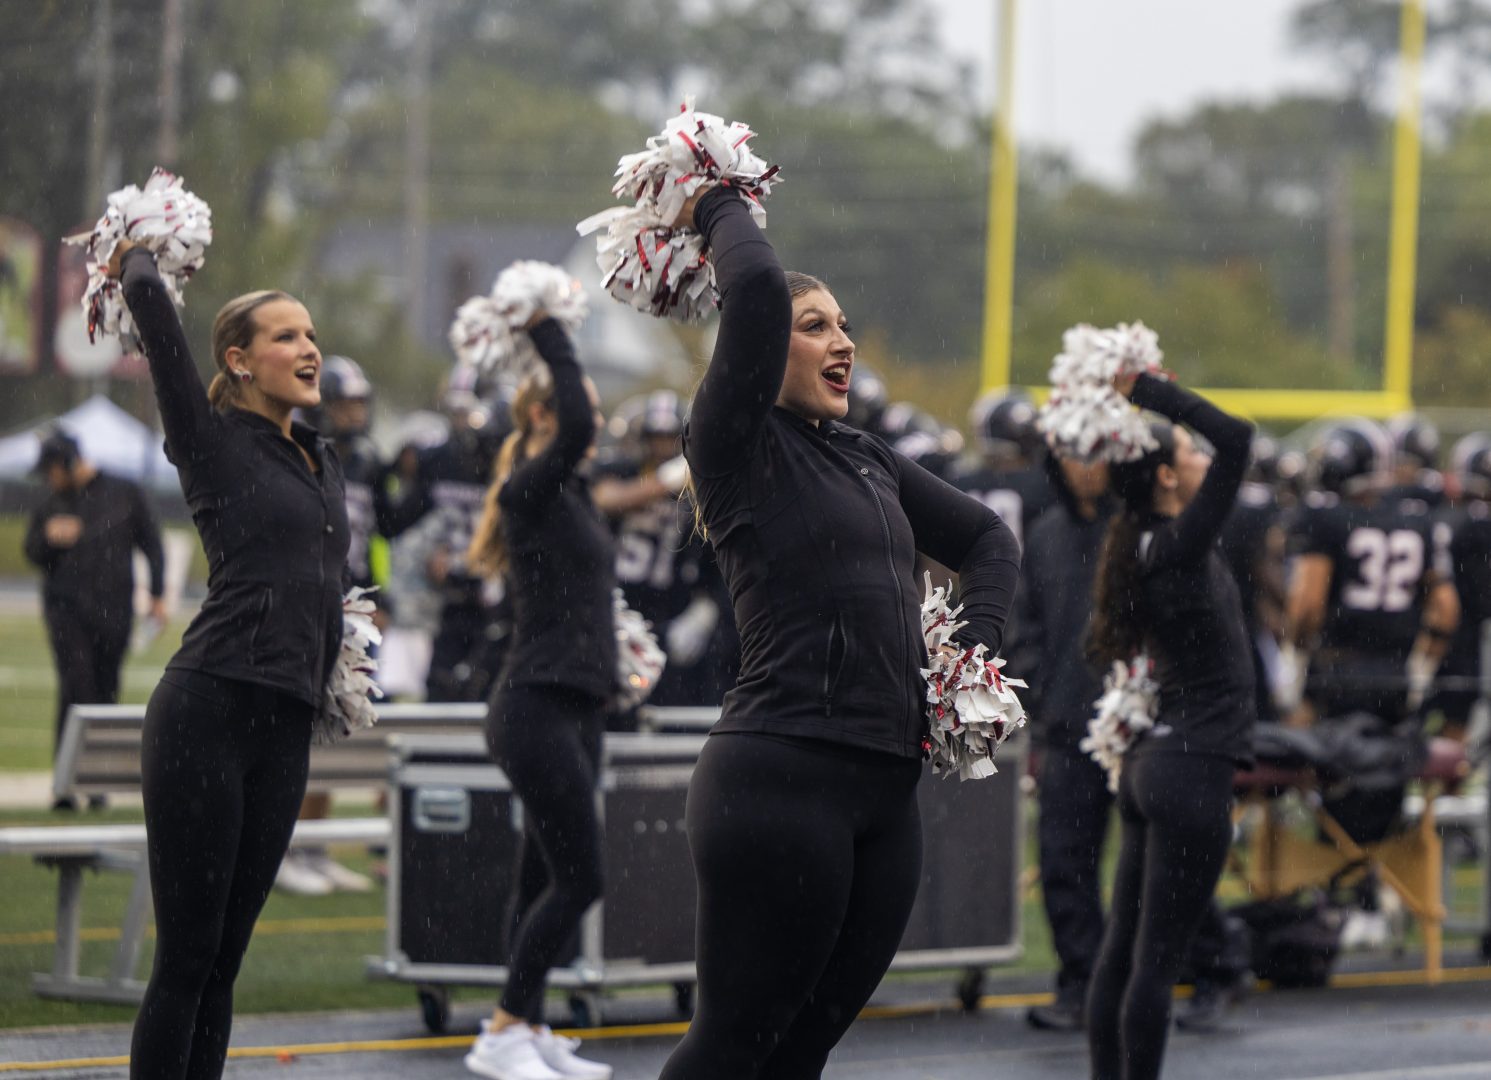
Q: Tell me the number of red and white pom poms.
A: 8